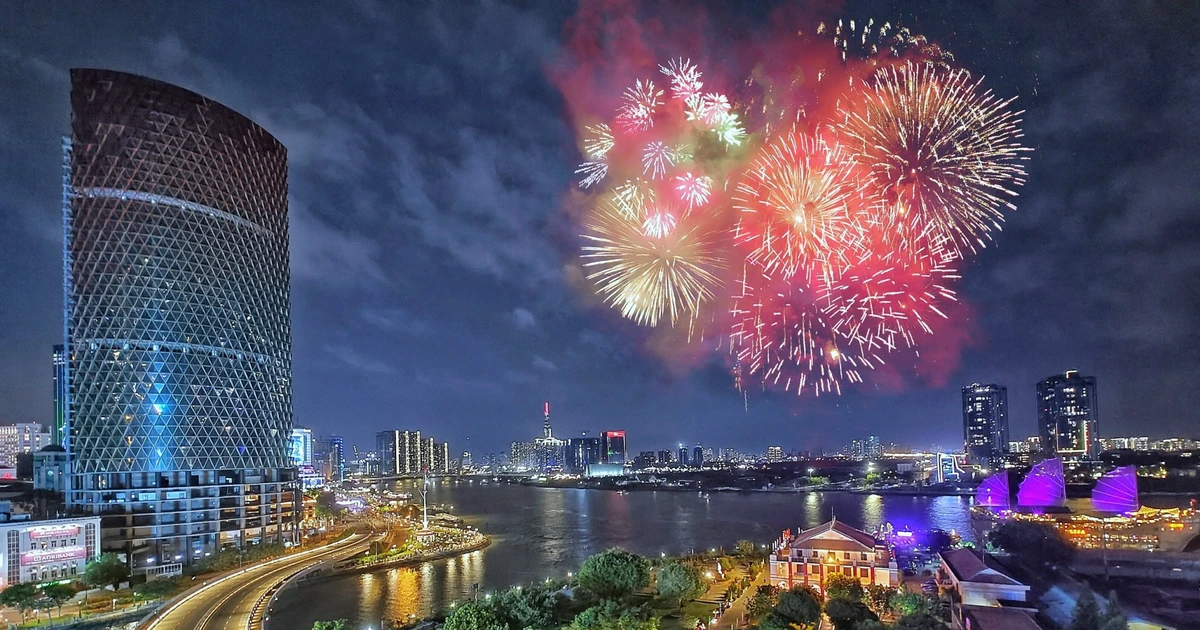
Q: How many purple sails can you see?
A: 3